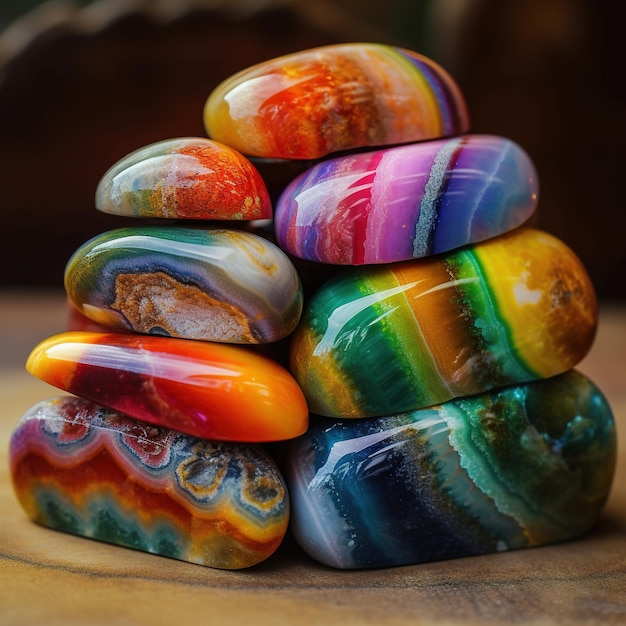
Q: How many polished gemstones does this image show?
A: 8